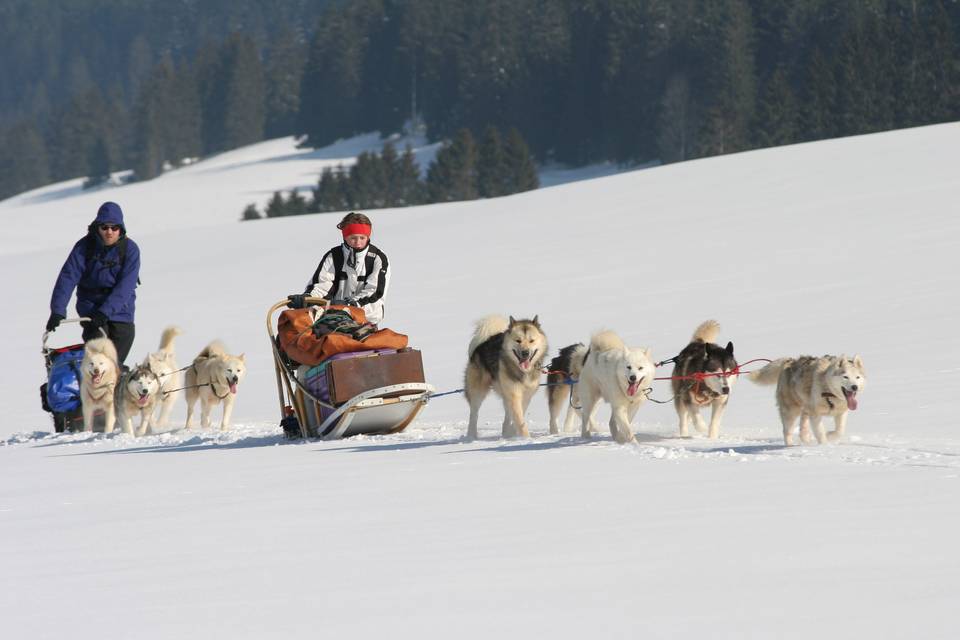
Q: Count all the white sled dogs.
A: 4